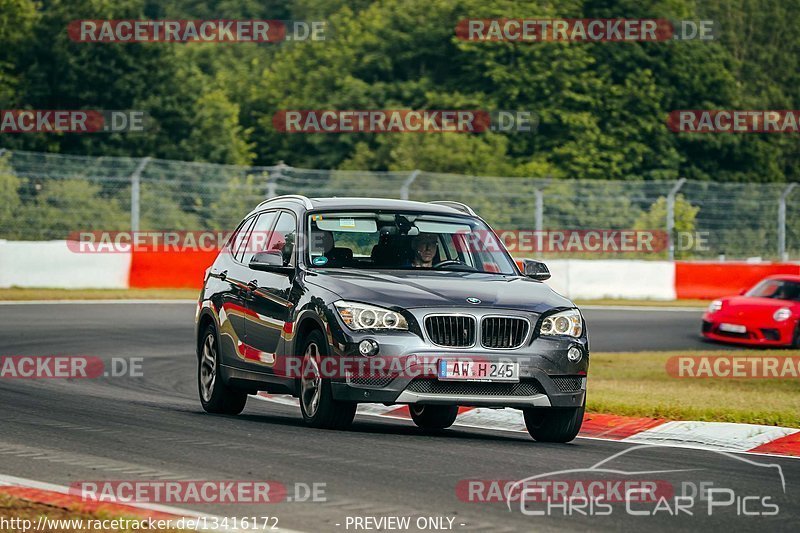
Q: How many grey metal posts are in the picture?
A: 6